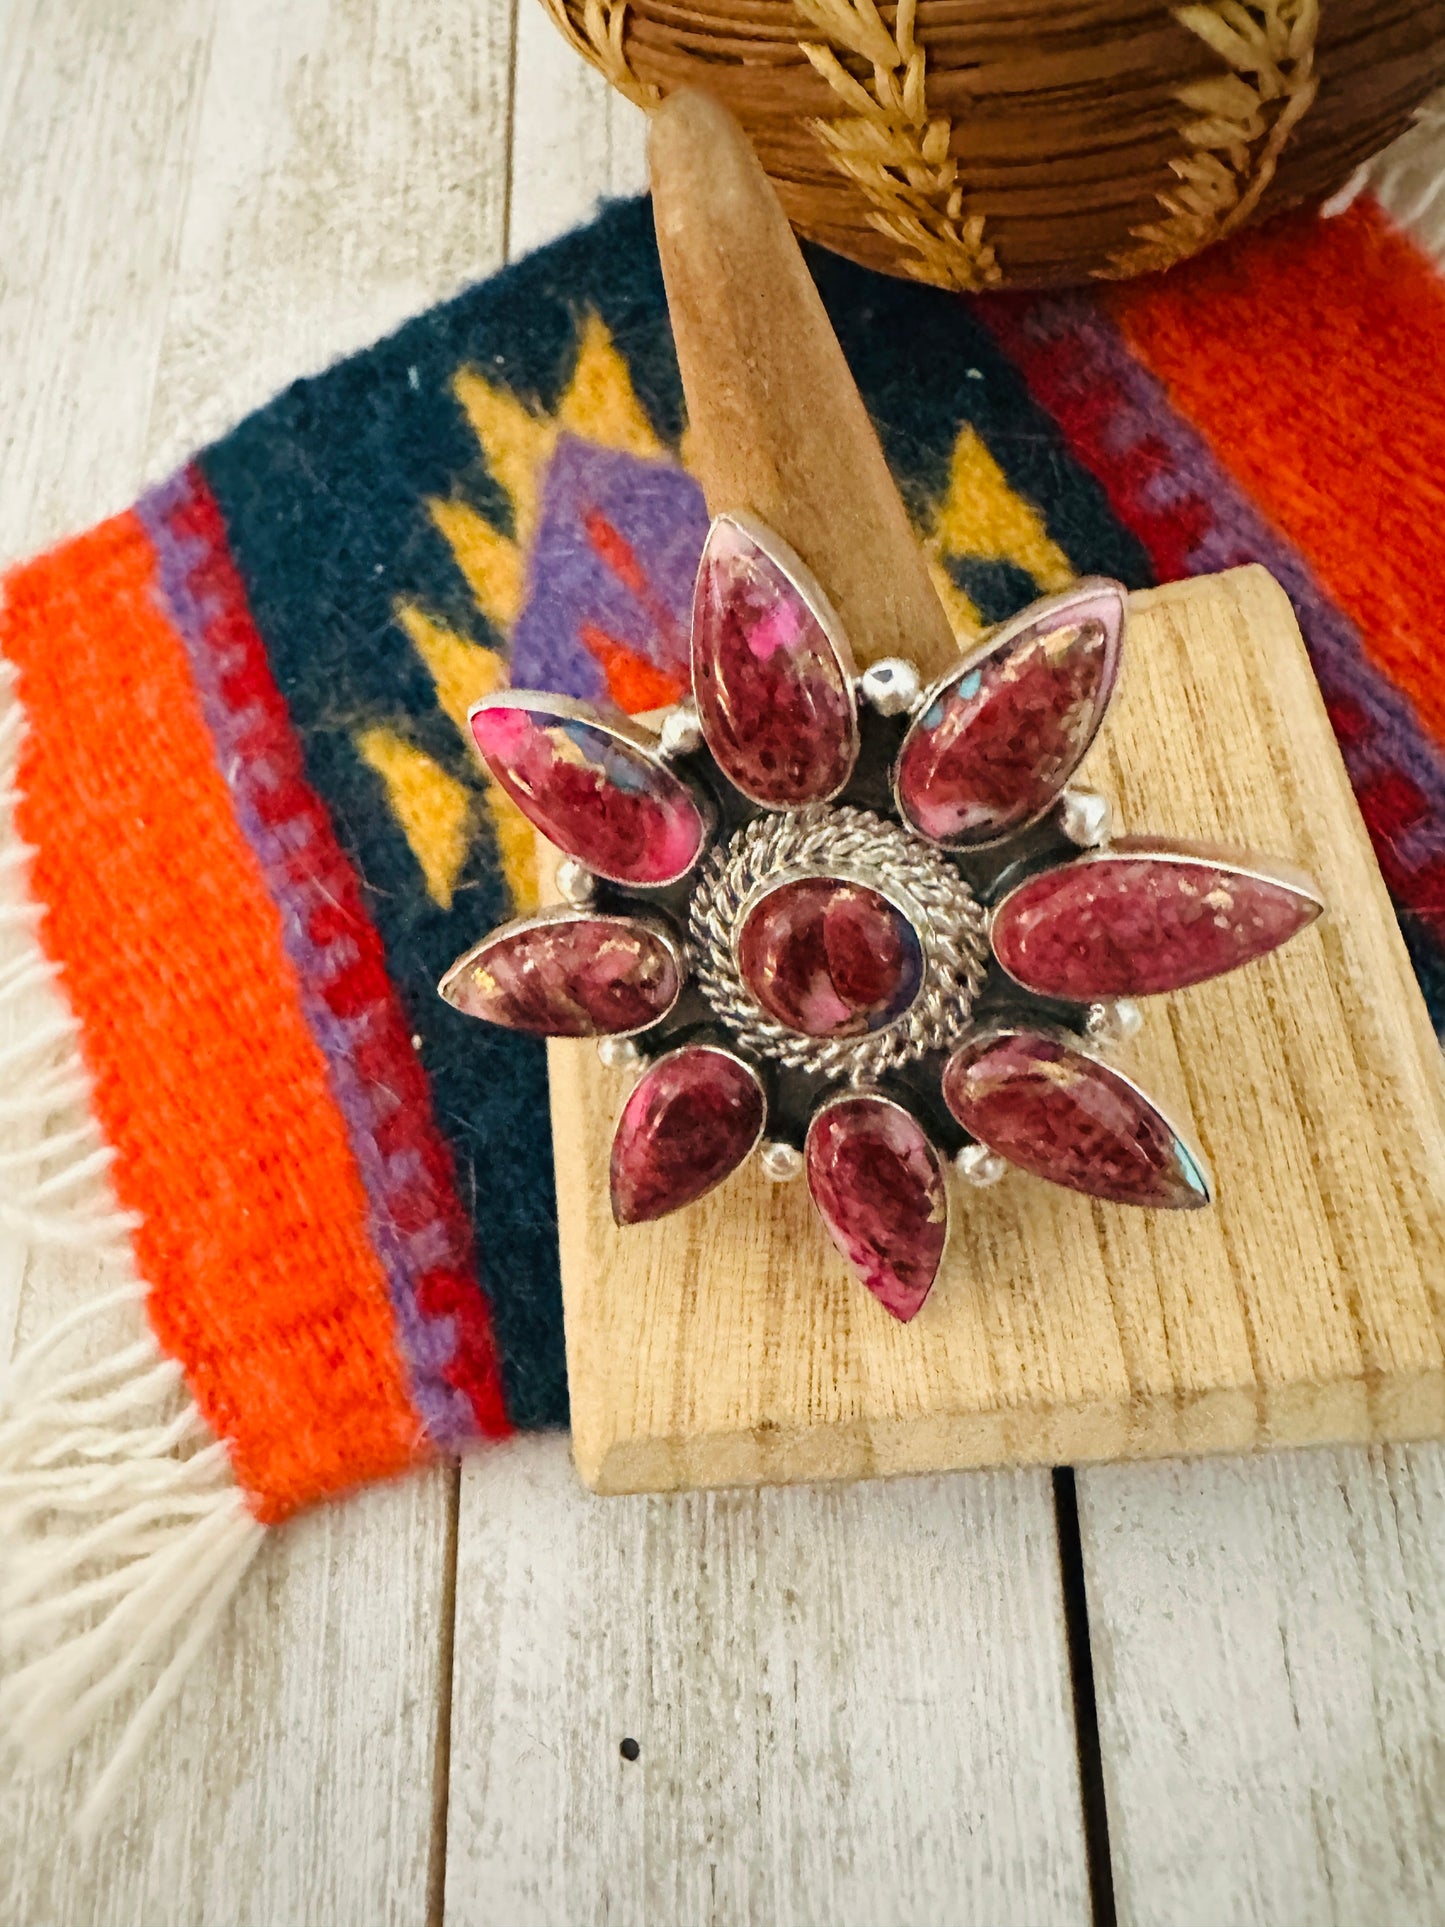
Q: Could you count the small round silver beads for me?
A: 8